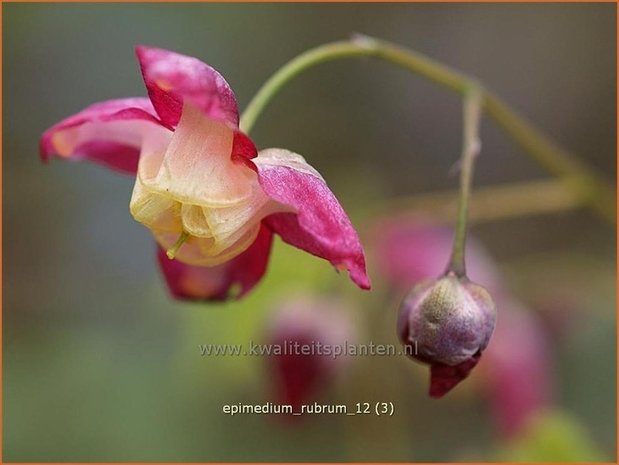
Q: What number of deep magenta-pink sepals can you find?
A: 4